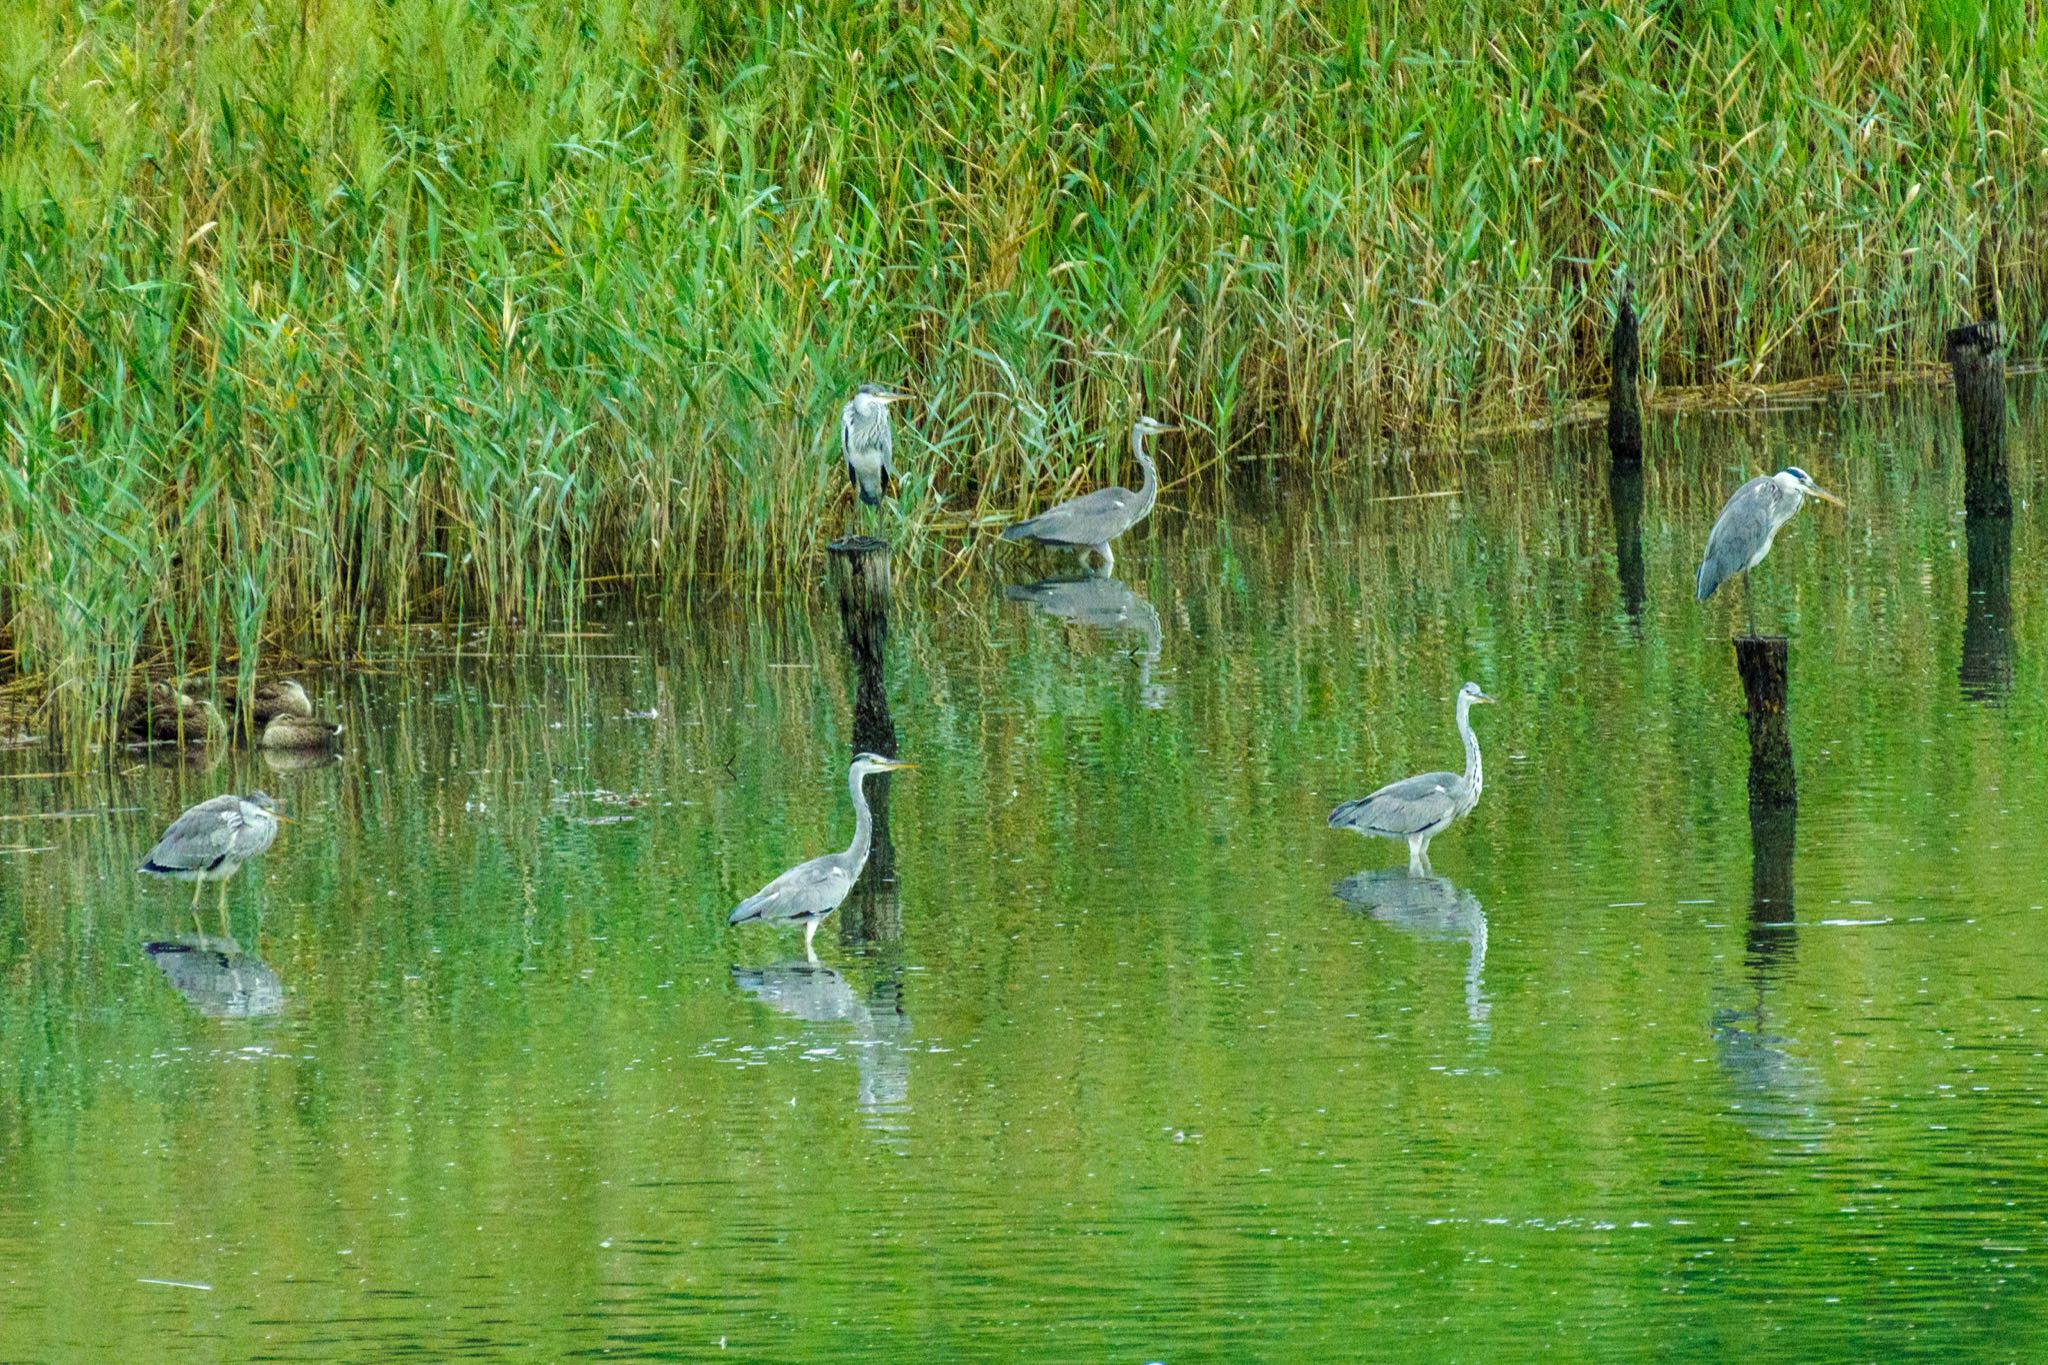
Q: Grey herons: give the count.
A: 6